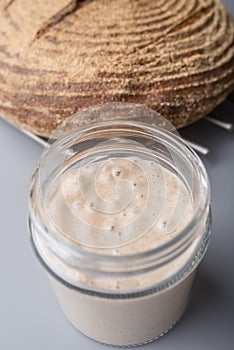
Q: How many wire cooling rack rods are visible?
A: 3